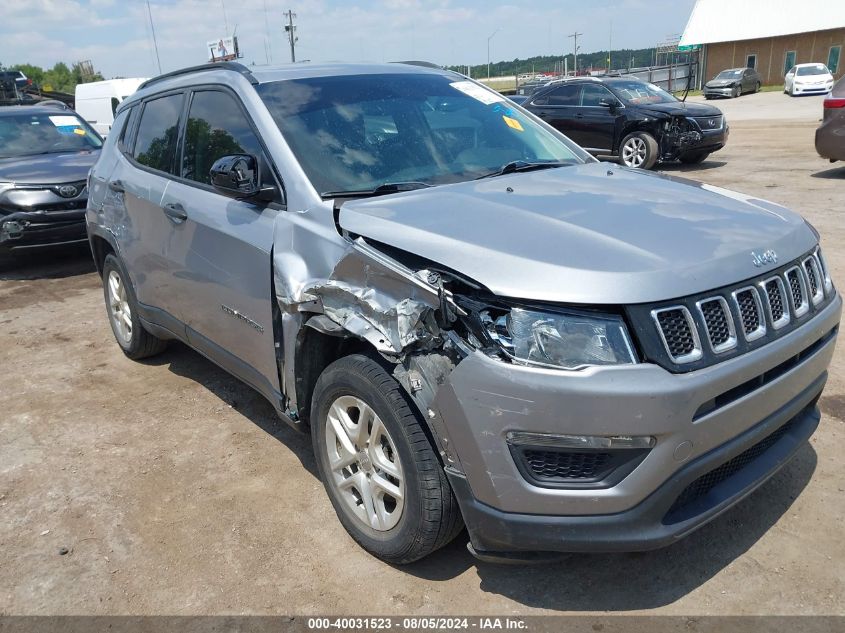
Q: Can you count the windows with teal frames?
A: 3